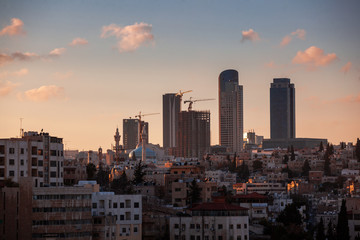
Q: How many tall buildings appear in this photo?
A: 5